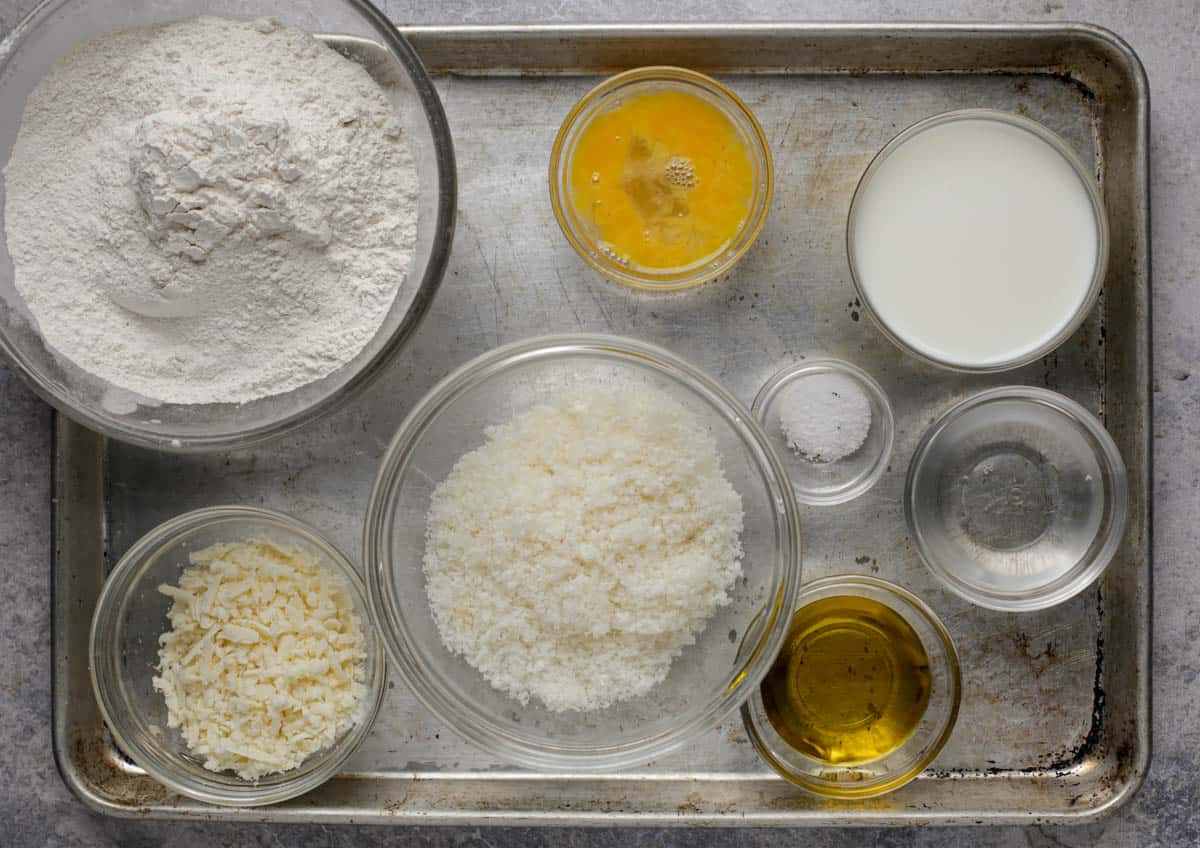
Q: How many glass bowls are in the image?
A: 8